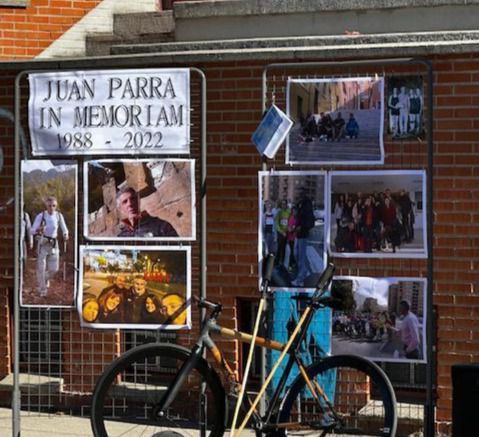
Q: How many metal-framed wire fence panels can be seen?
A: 2